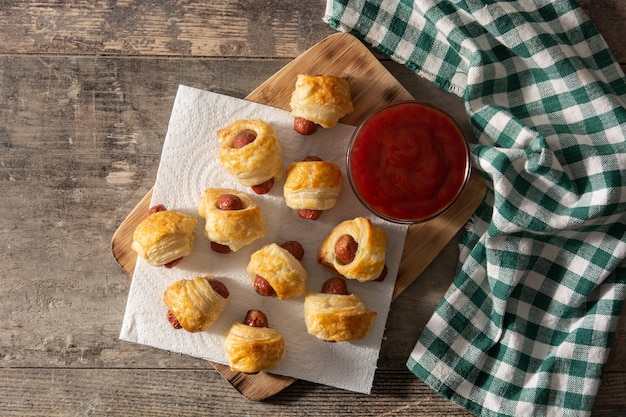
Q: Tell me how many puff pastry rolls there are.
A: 10